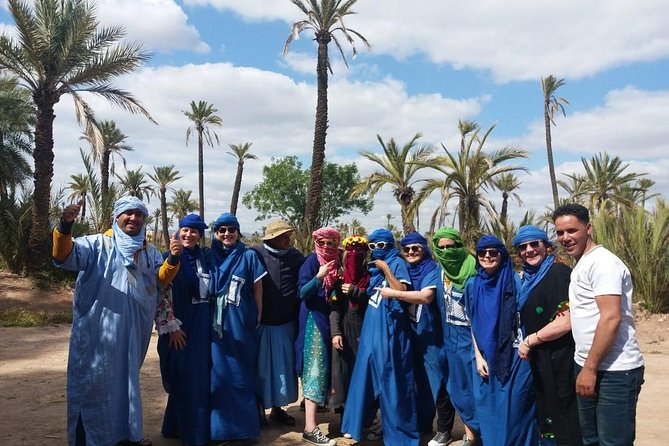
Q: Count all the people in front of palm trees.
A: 12